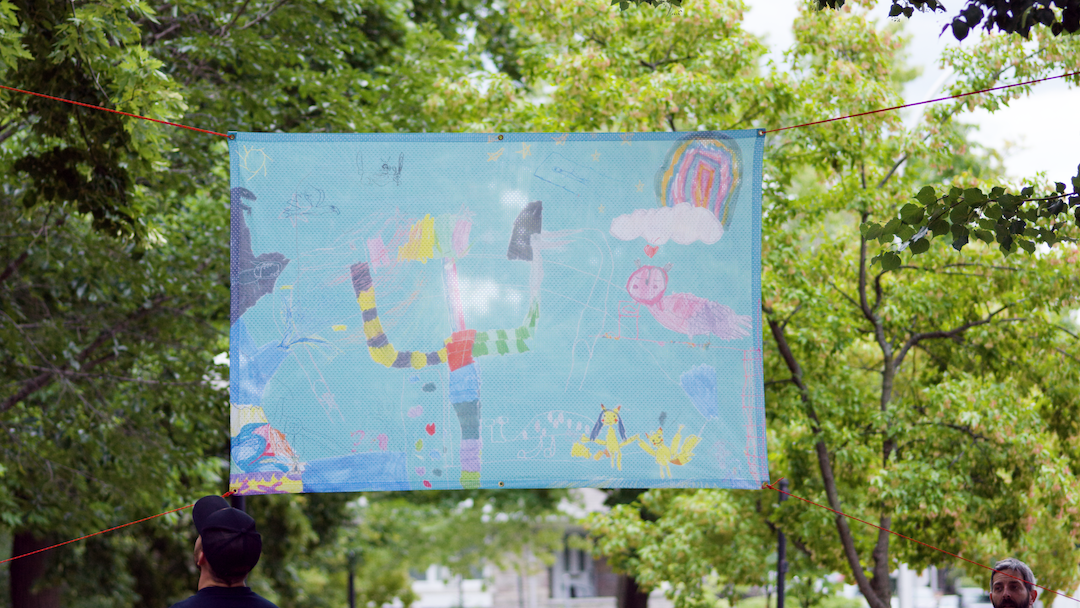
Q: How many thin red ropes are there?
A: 4